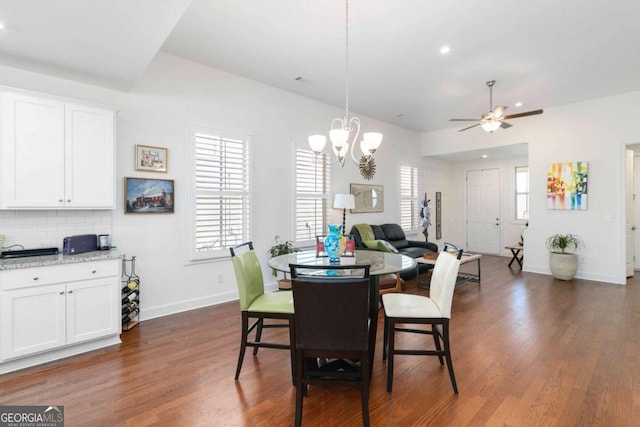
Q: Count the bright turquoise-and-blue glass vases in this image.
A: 1